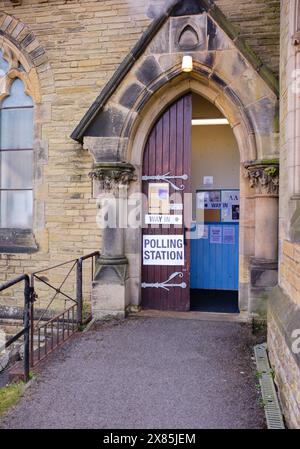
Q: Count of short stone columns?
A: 2